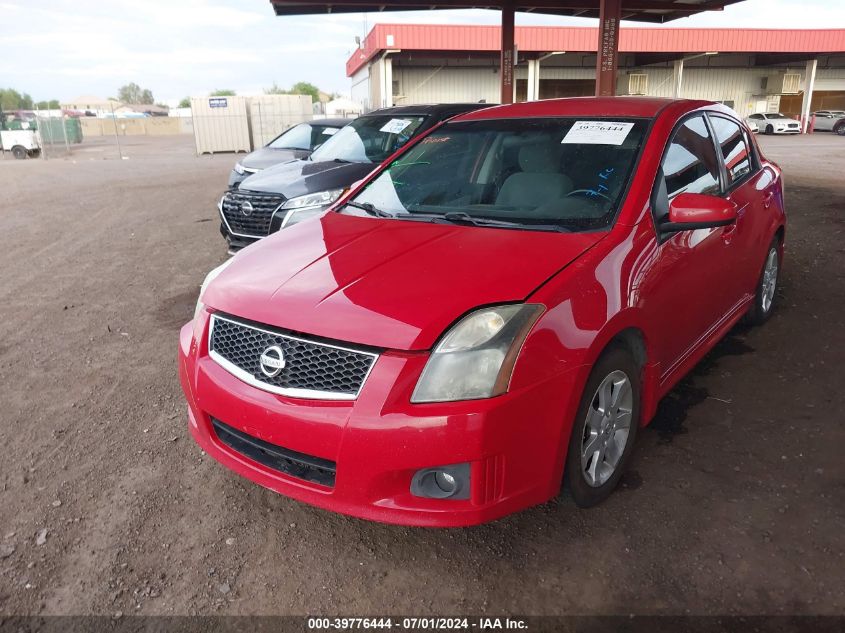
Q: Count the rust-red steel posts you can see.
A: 2